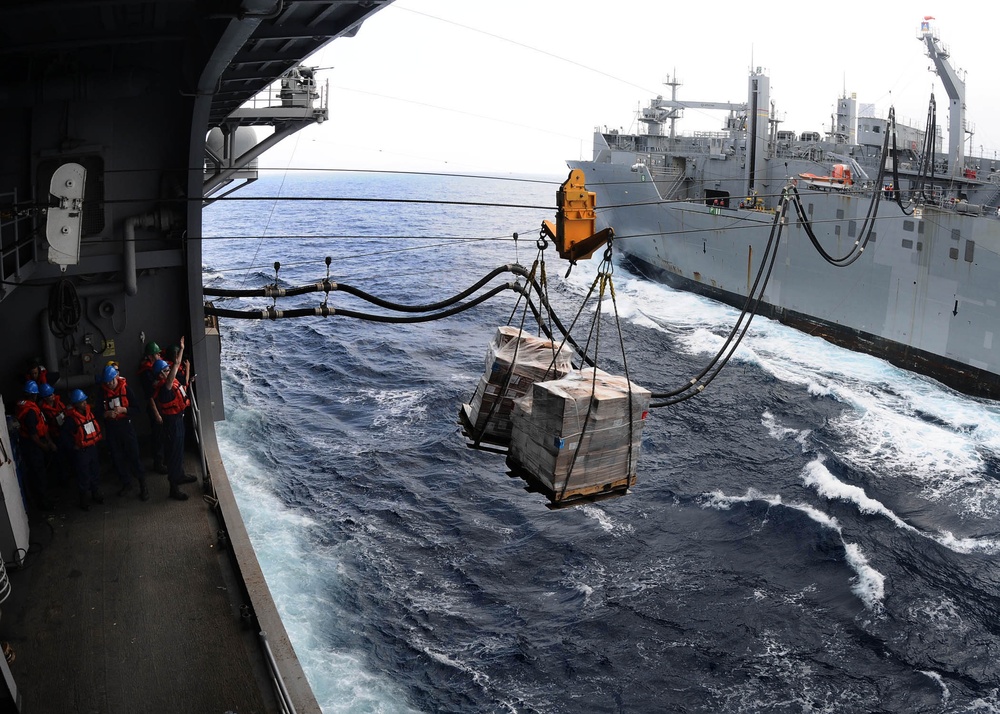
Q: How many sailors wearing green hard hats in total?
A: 2